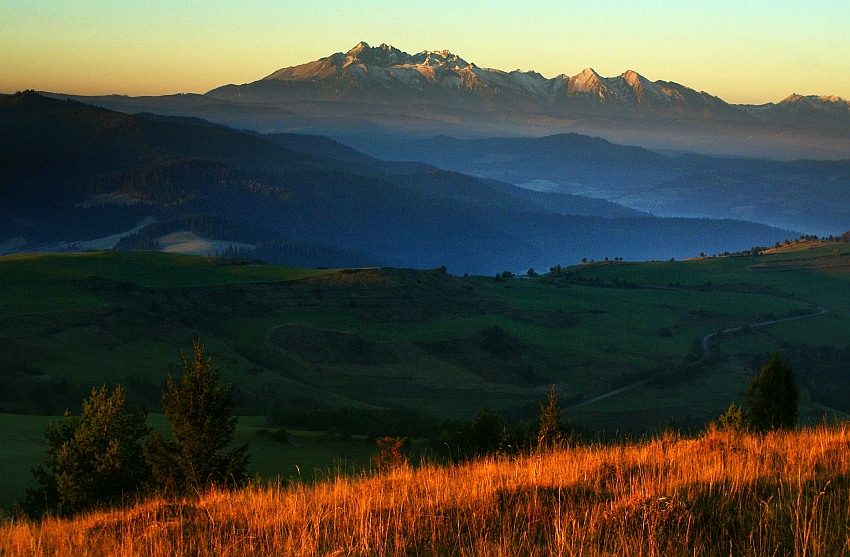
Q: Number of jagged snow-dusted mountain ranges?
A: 1